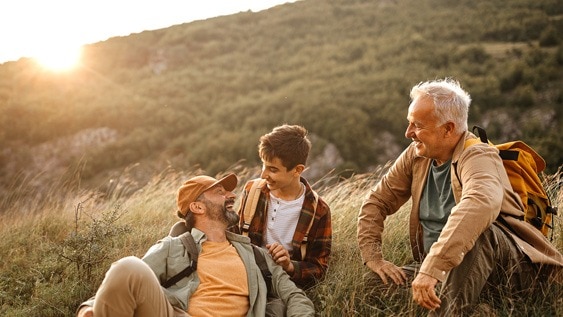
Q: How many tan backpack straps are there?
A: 2